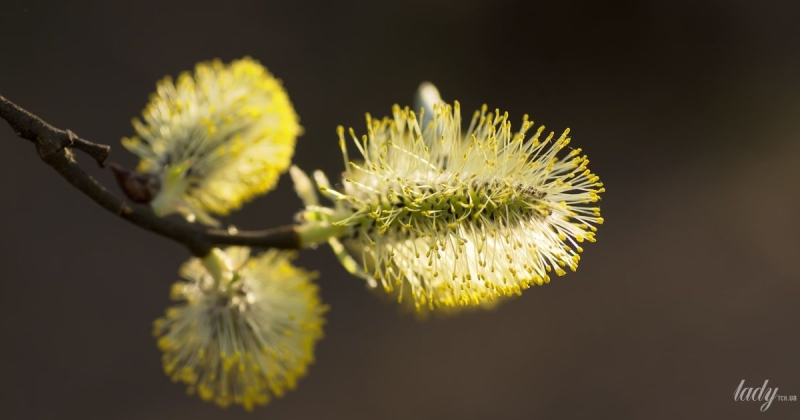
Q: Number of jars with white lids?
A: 0